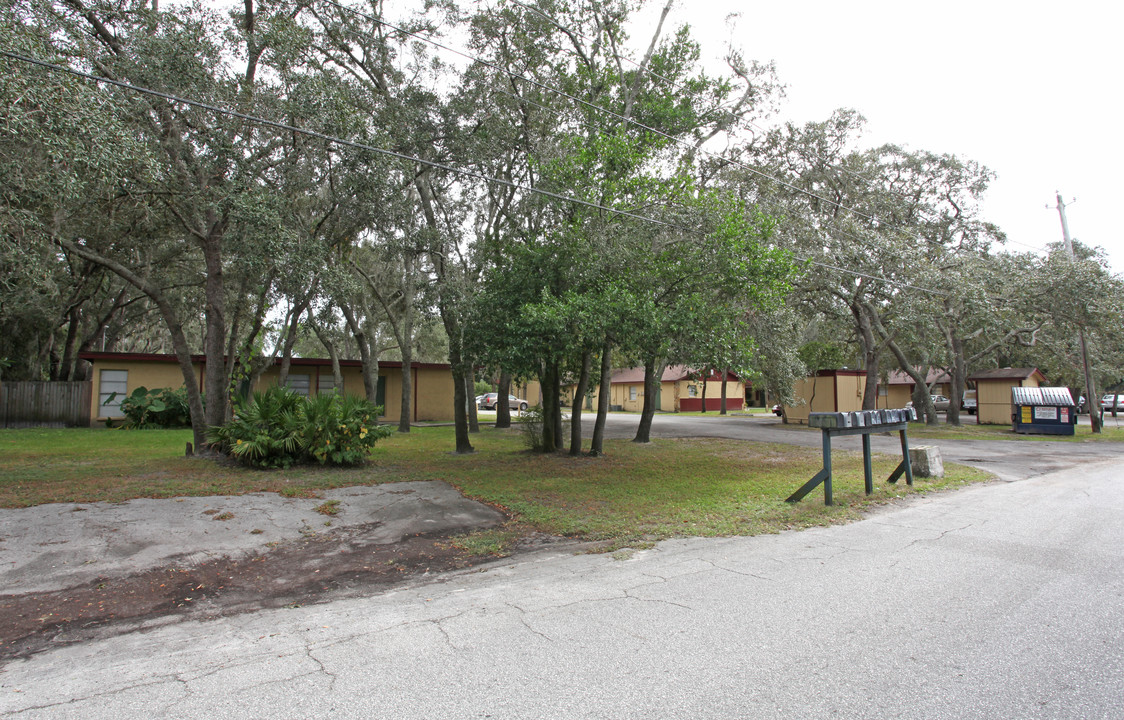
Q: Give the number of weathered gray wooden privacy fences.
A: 1